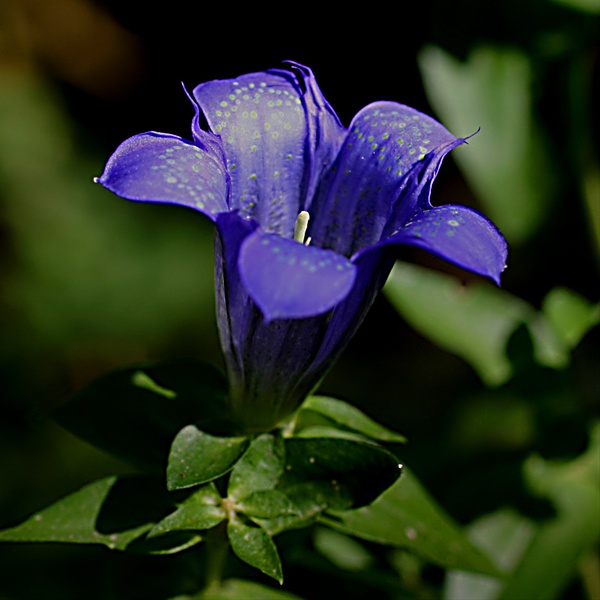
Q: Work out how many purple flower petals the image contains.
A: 5